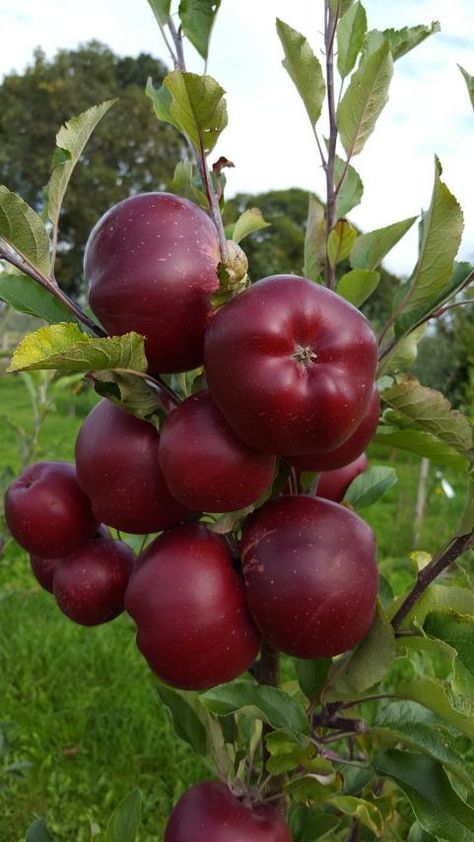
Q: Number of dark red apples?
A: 12